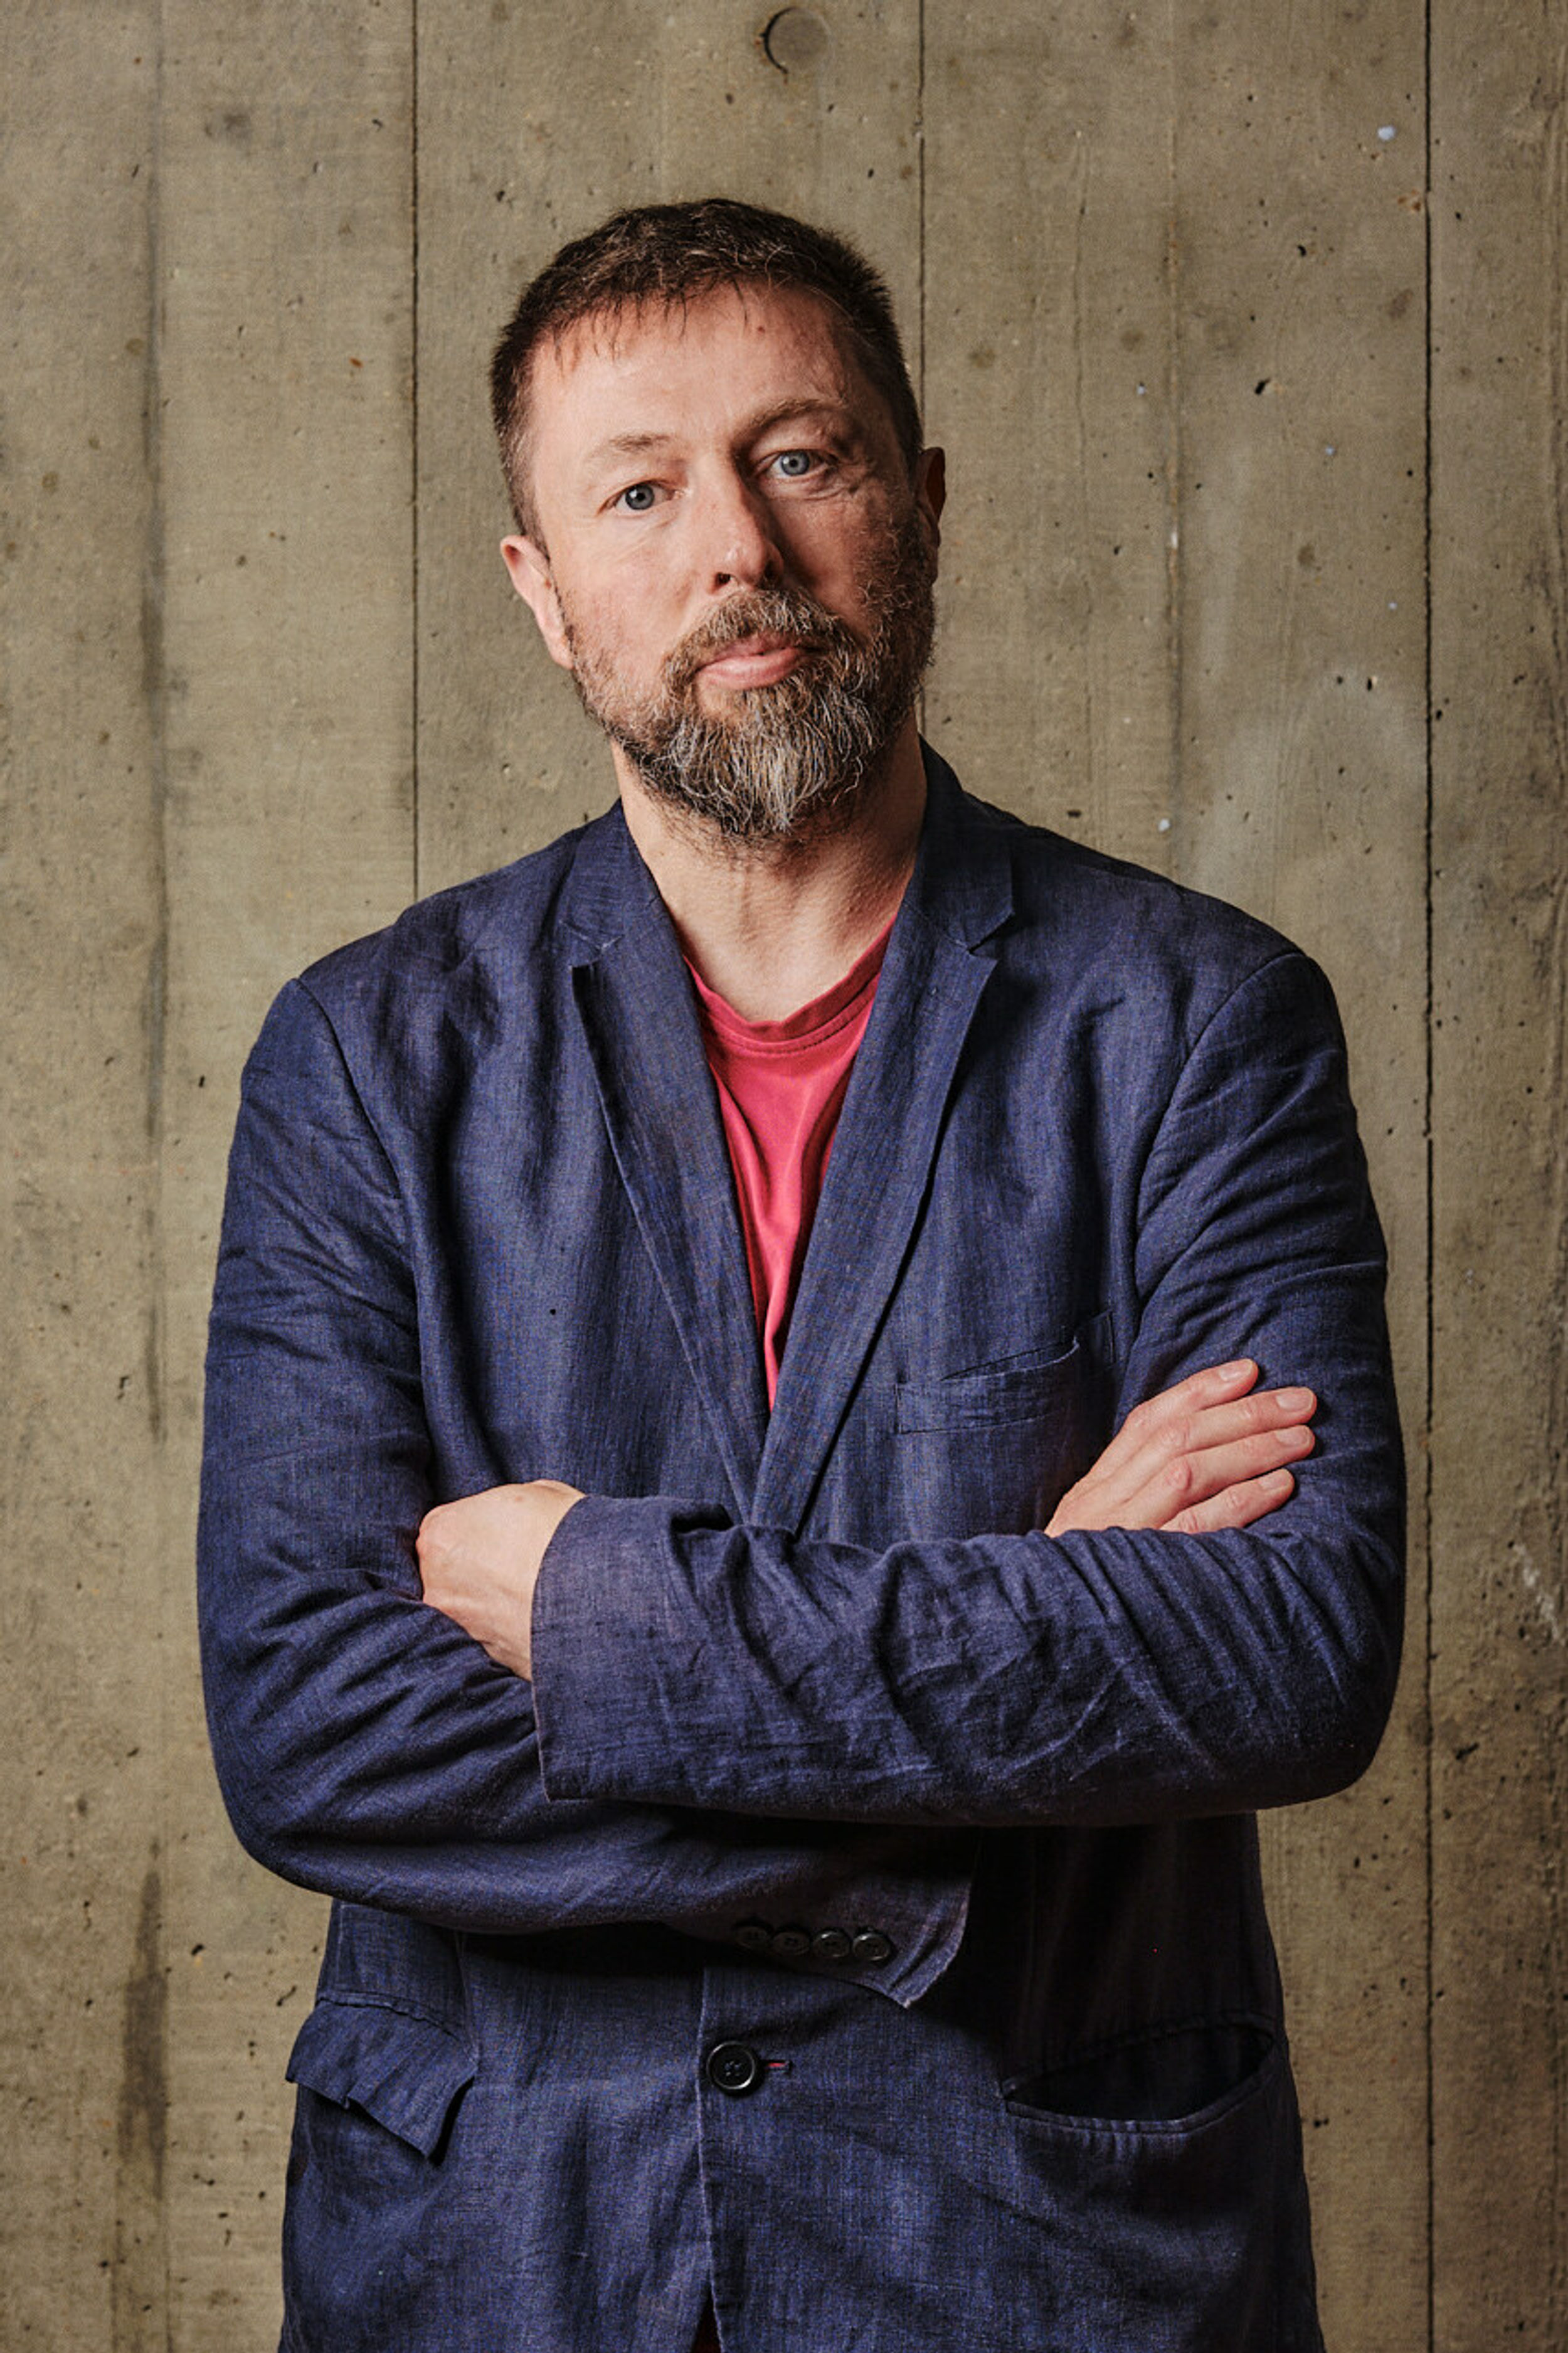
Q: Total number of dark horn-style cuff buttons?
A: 4